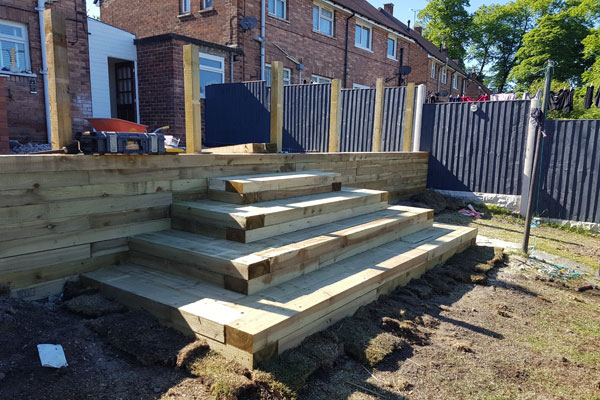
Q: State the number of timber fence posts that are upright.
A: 6